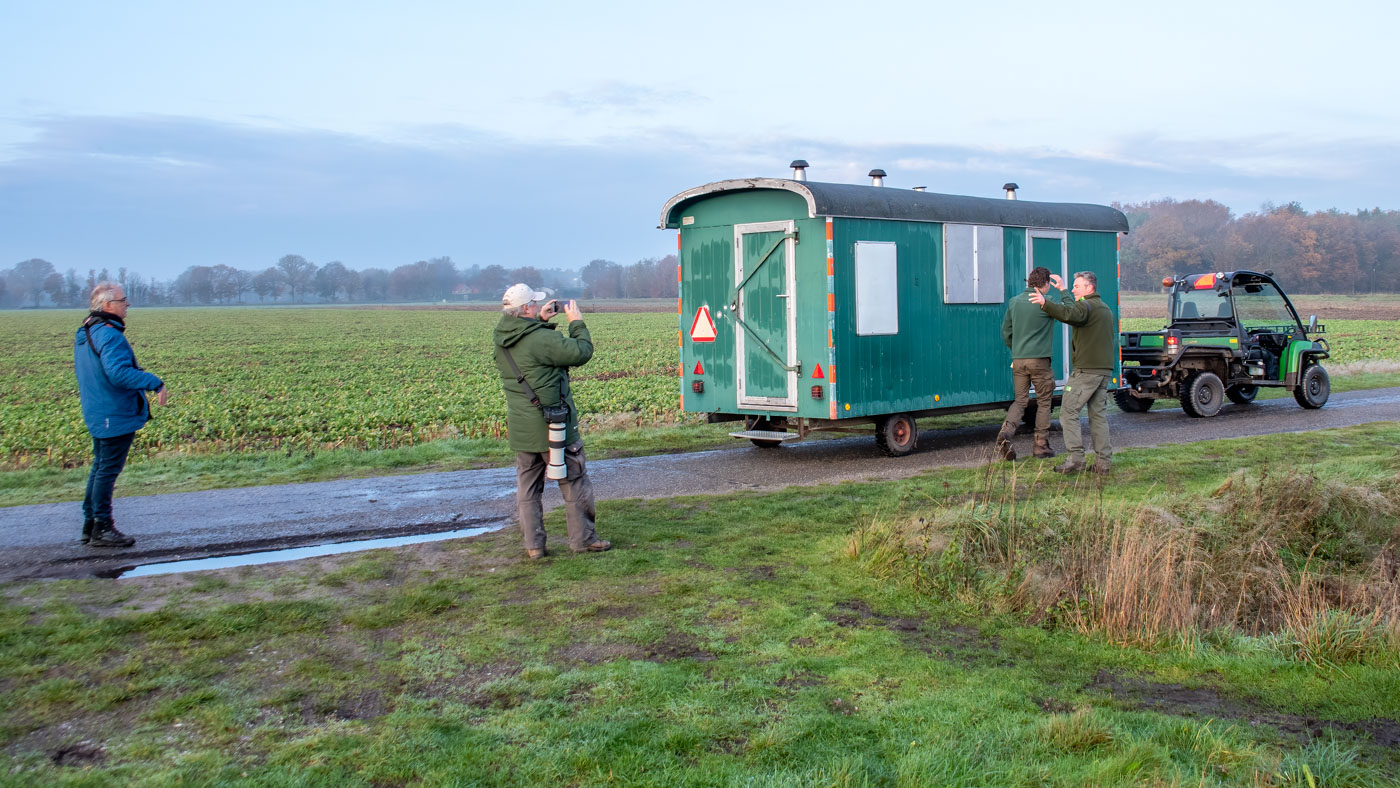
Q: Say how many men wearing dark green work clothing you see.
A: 2